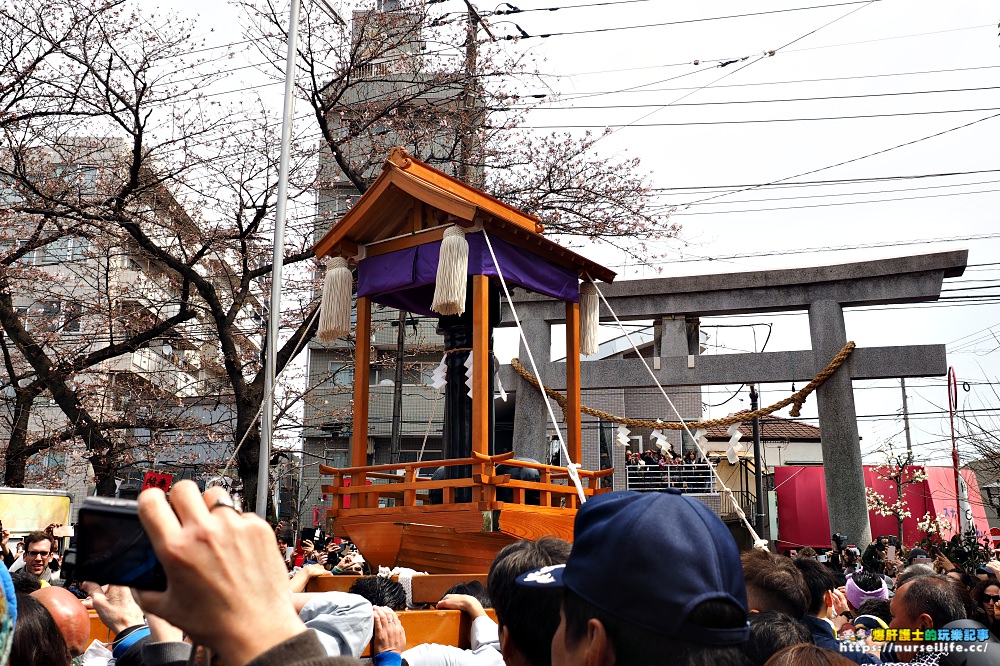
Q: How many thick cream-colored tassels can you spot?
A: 3